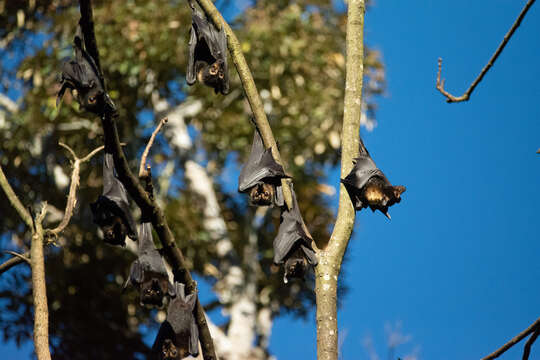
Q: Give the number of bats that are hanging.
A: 8